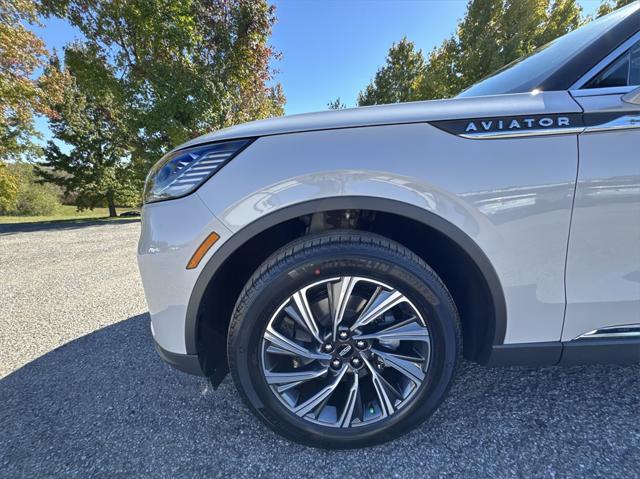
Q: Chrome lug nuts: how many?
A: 5